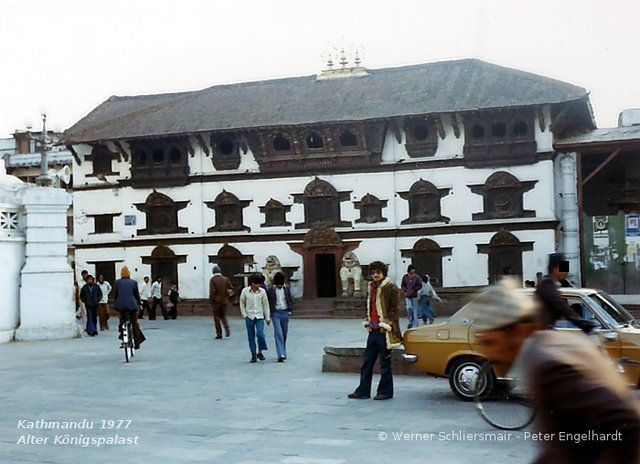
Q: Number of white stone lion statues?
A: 2